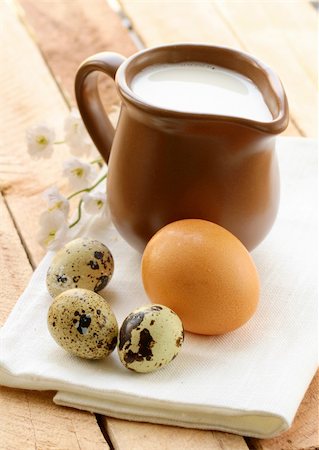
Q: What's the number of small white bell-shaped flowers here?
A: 6